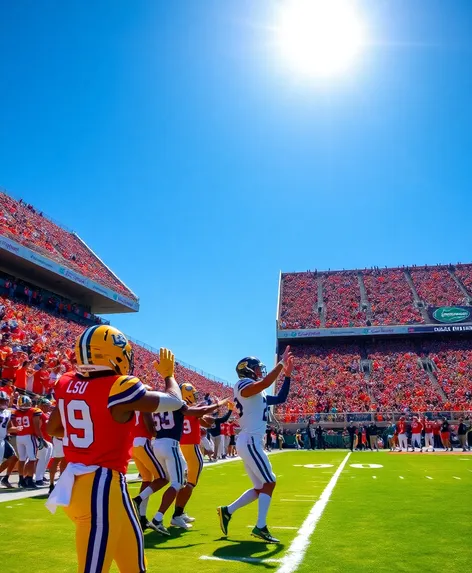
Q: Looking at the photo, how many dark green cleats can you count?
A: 2